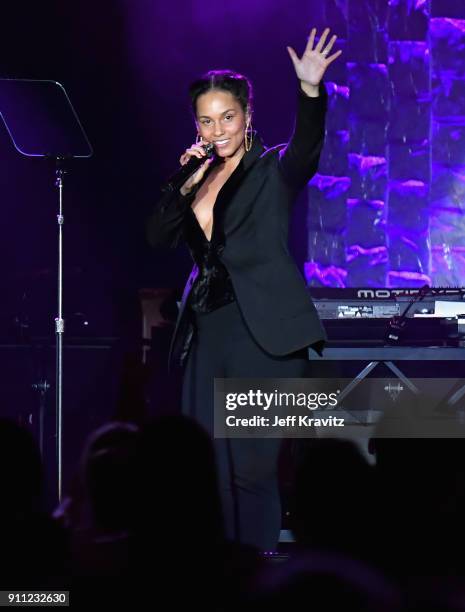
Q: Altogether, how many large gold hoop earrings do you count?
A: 2